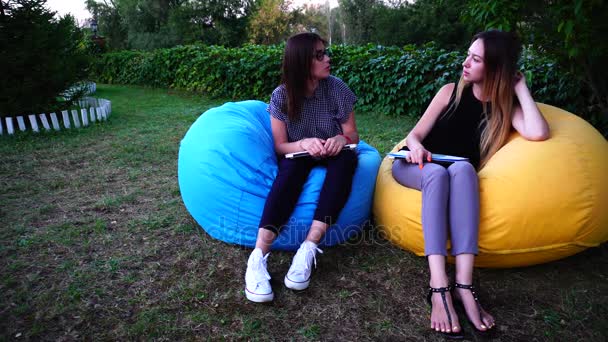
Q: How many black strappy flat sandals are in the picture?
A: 2